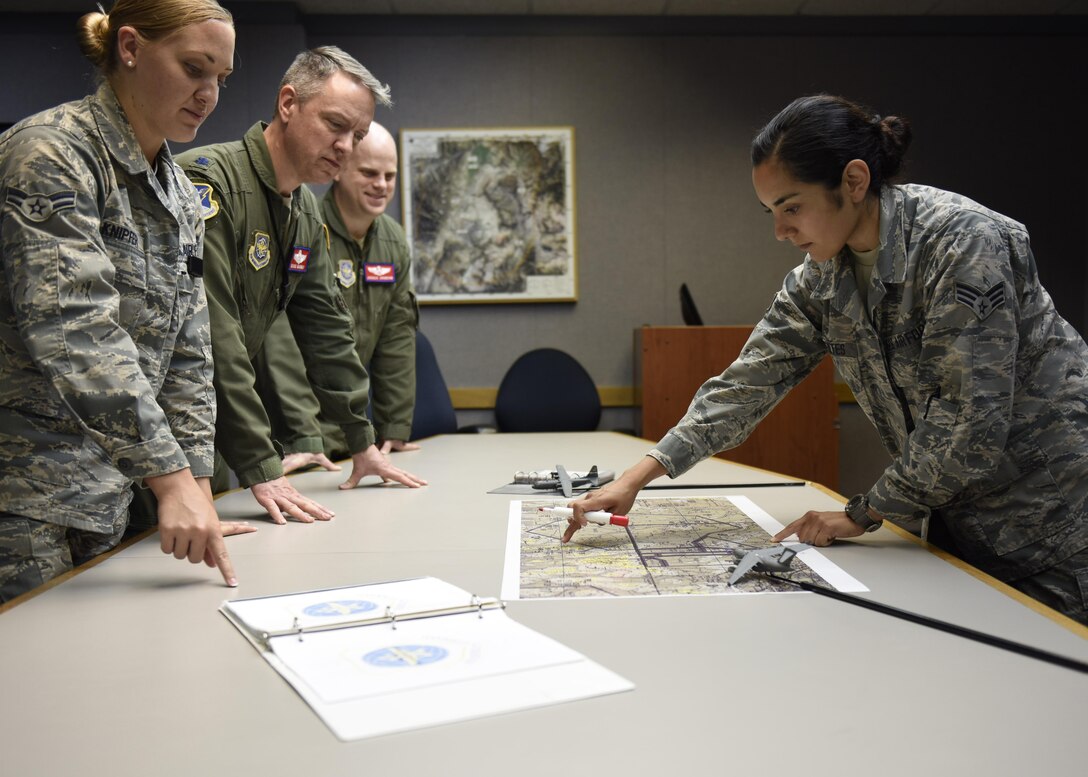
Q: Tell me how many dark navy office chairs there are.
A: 2